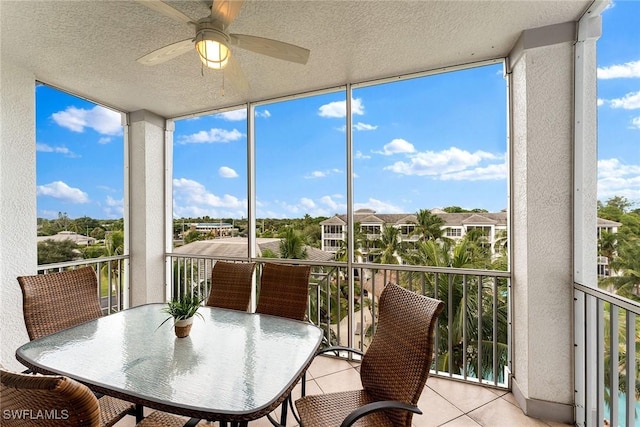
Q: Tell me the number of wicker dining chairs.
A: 6